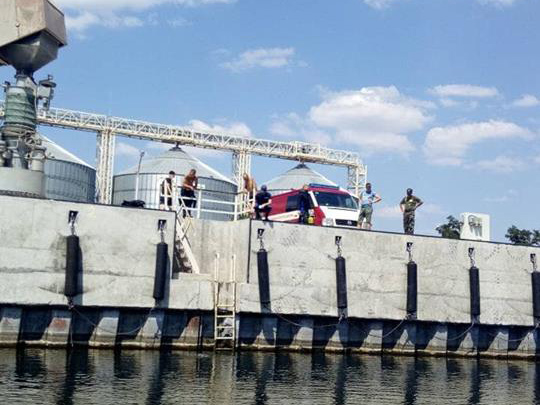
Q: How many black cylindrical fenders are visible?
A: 7